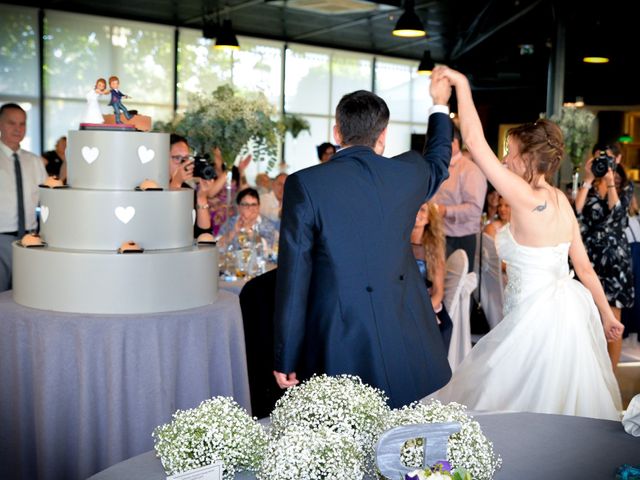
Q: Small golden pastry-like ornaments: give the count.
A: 5